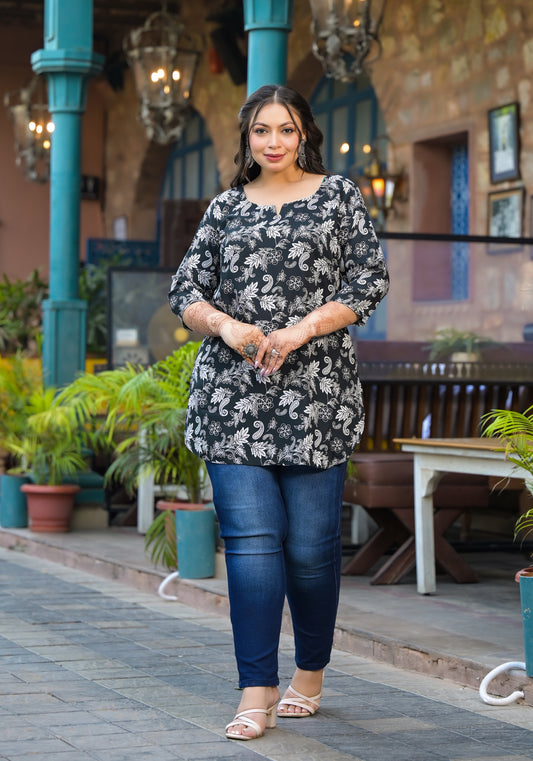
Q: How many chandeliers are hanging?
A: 3